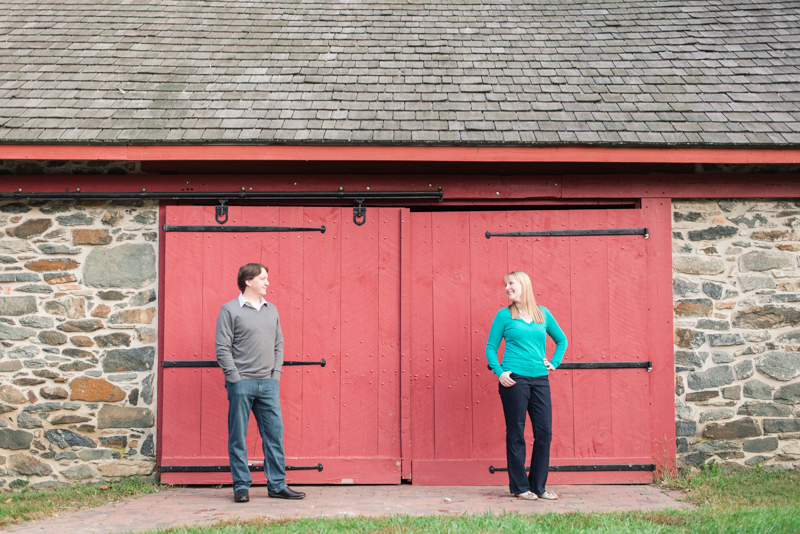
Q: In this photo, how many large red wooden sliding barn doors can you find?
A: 2